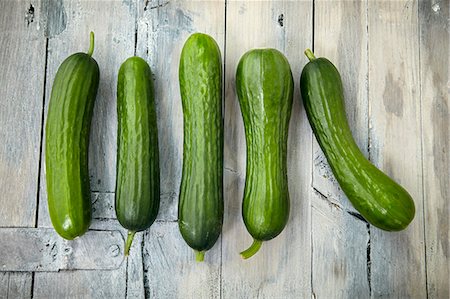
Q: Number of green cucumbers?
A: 5